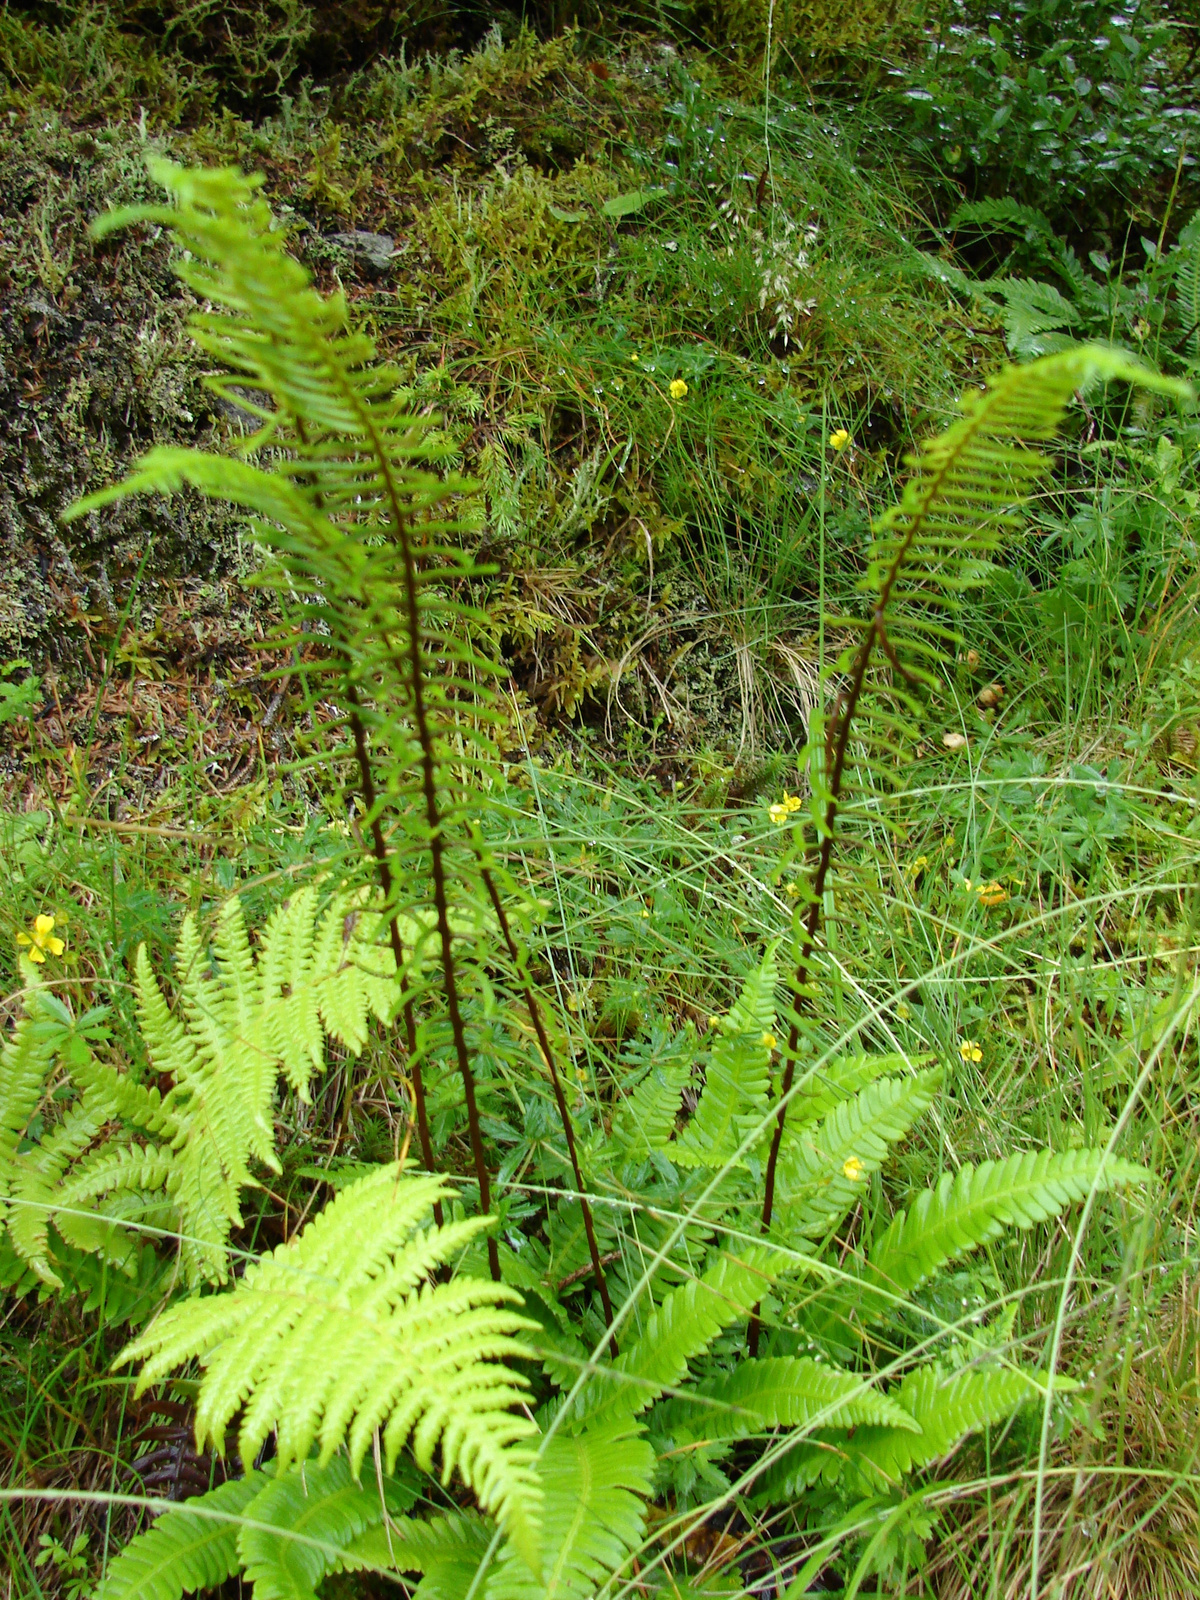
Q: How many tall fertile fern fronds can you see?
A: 4